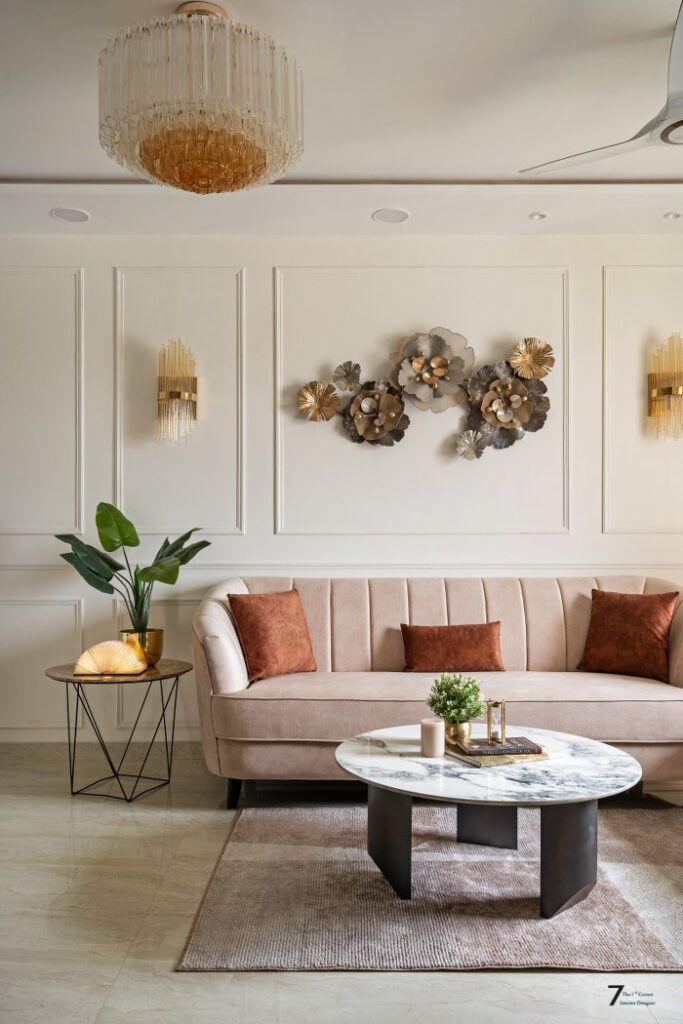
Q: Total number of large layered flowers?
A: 3